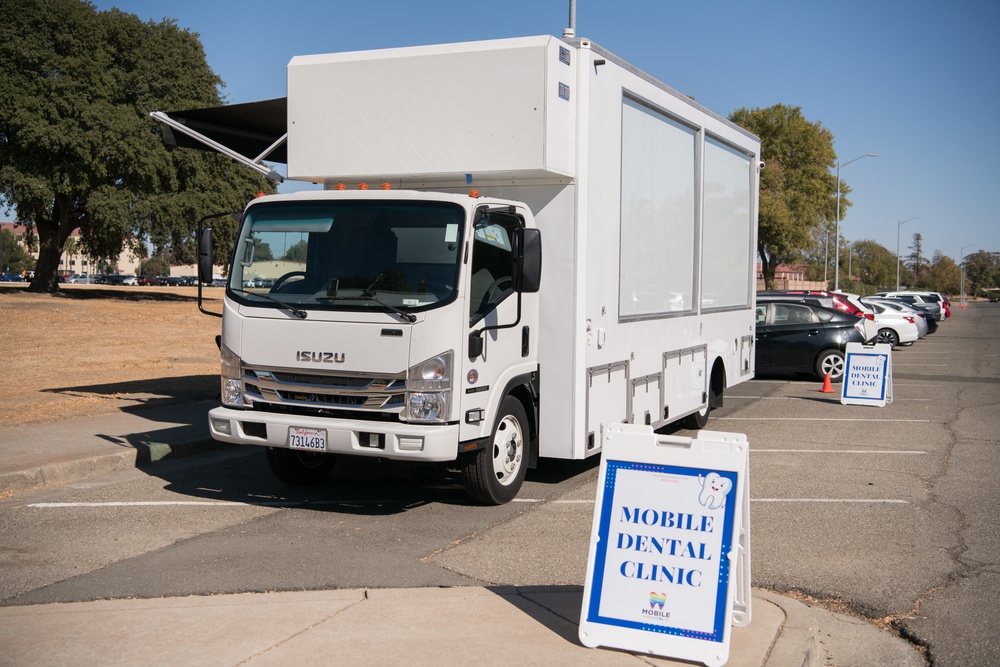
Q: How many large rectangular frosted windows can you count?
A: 2